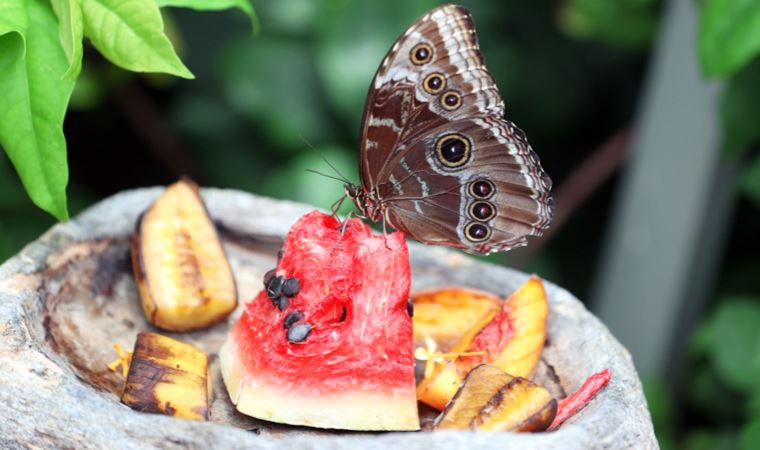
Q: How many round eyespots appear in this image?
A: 7